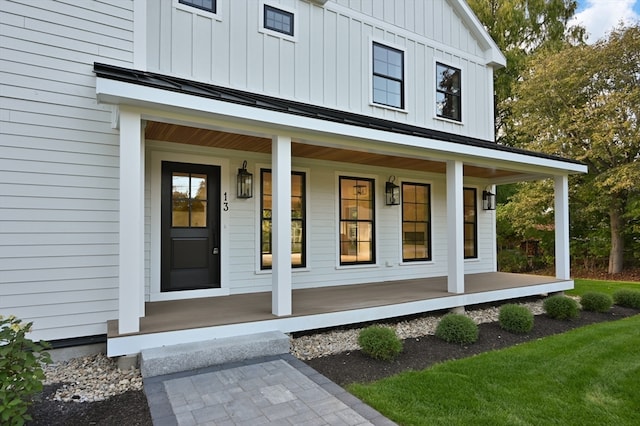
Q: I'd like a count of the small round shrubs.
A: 6